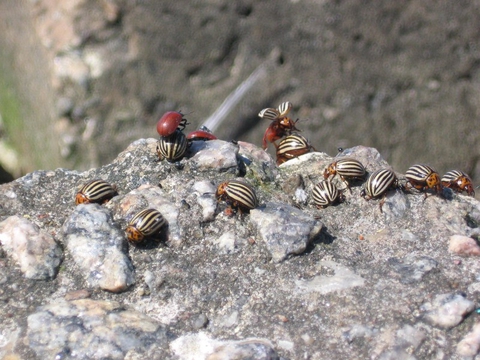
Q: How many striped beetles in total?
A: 11